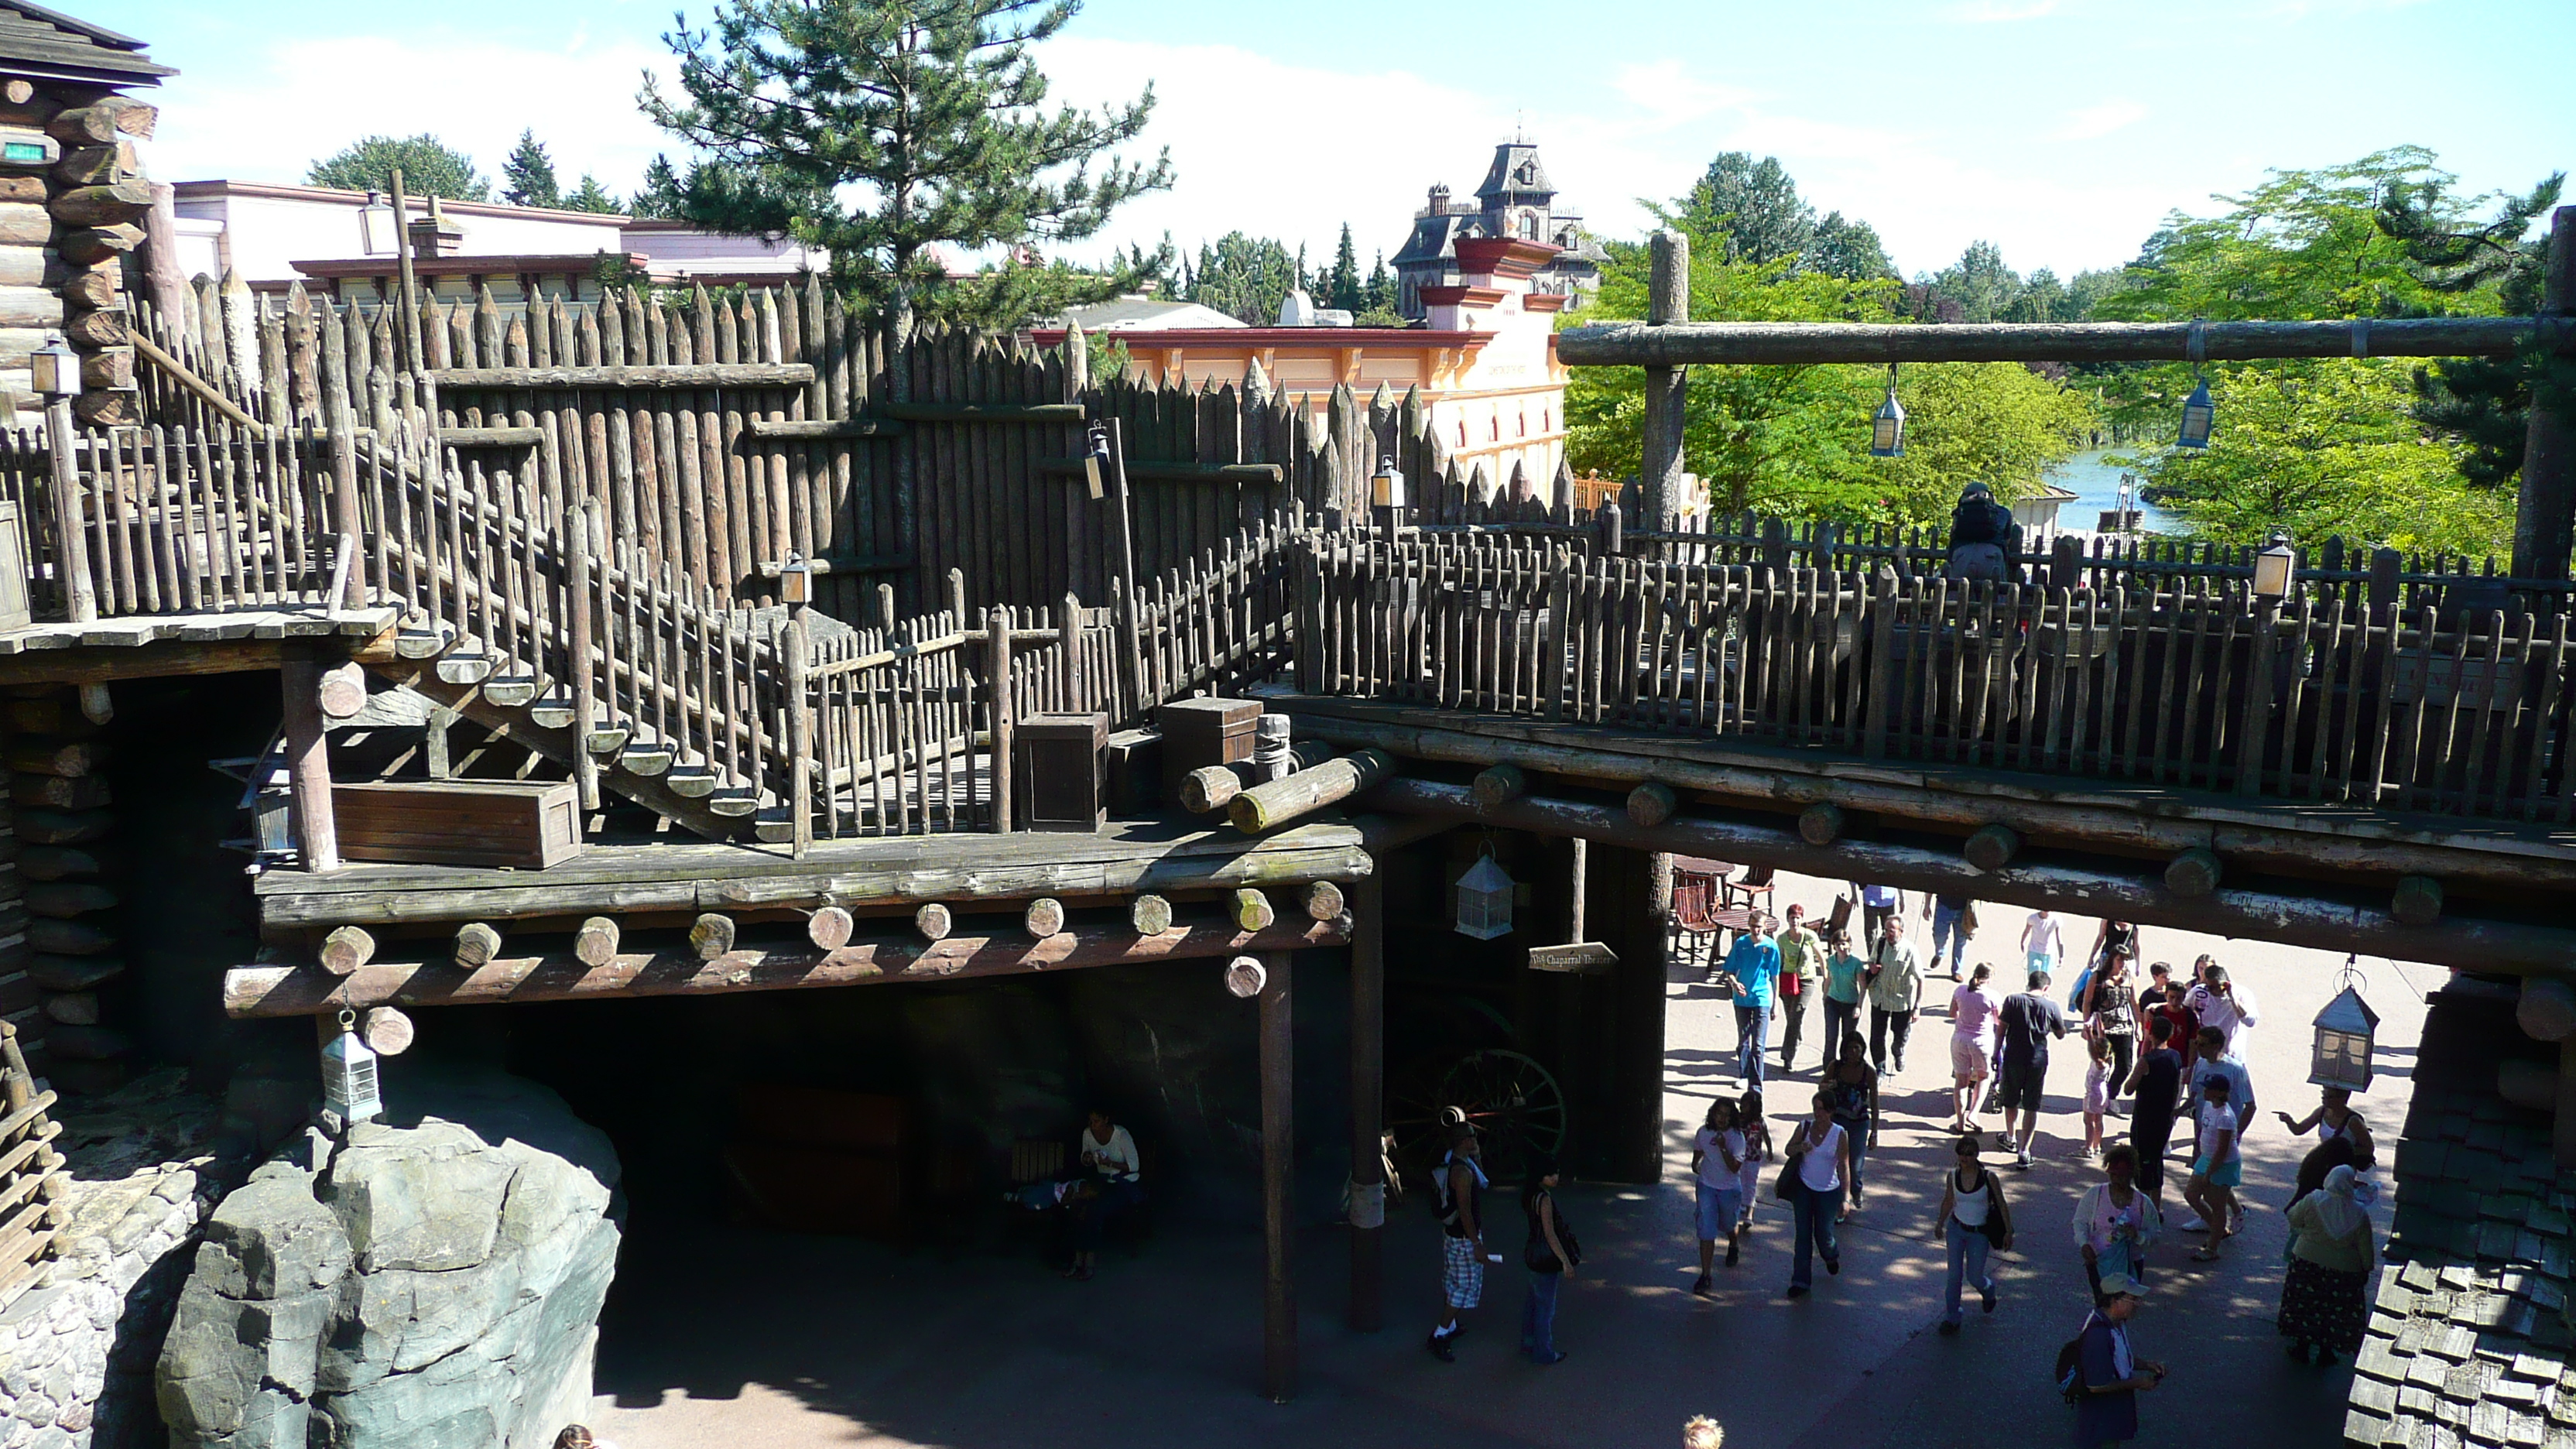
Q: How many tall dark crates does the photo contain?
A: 2